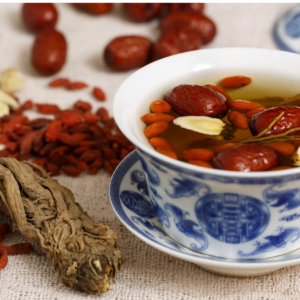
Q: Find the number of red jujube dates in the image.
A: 11